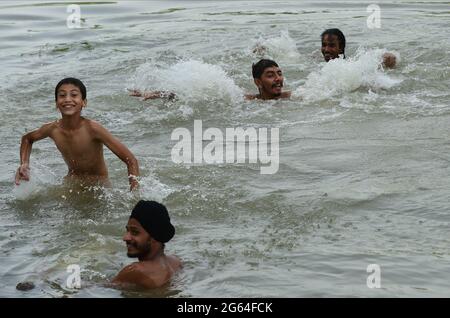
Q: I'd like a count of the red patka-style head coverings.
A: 0